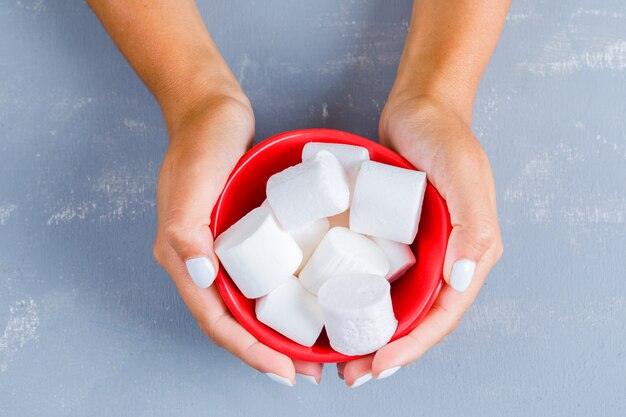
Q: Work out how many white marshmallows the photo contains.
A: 9